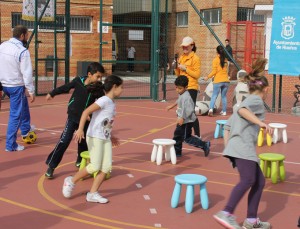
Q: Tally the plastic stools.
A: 7